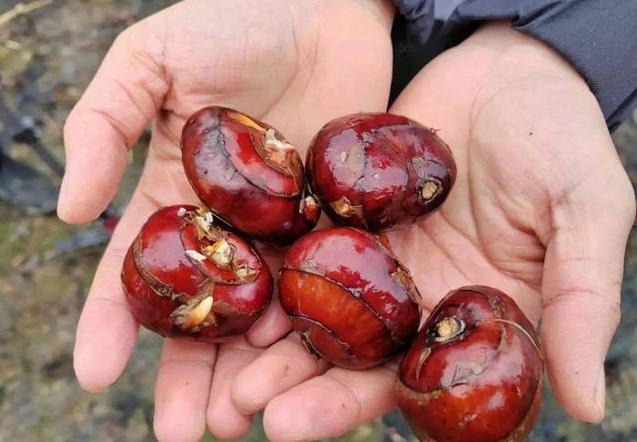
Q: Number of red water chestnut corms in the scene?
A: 5